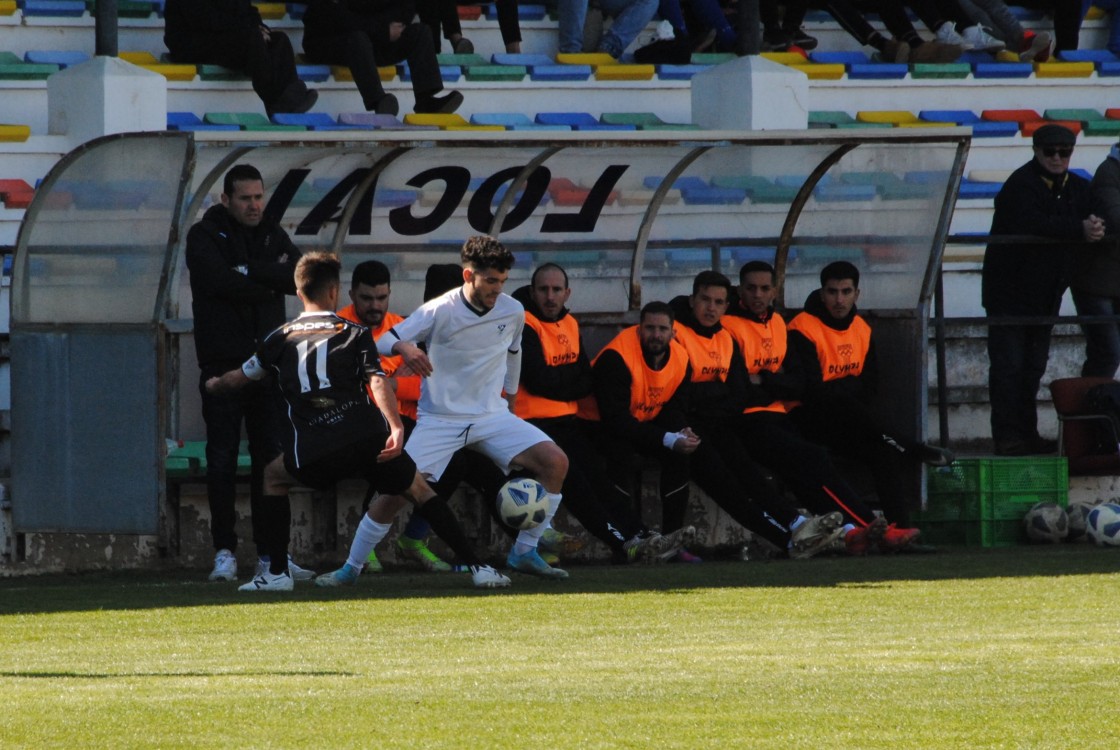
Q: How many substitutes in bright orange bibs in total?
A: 6